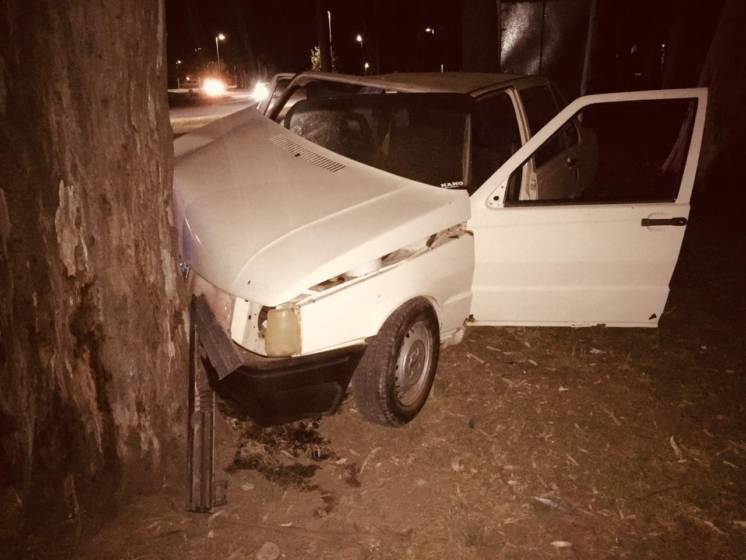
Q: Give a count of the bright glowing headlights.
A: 2